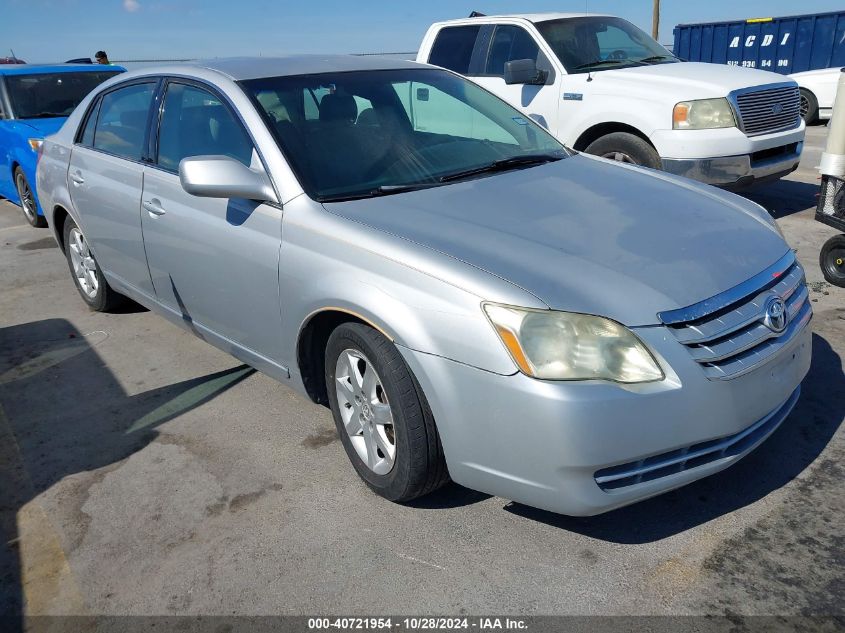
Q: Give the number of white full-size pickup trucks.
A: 1